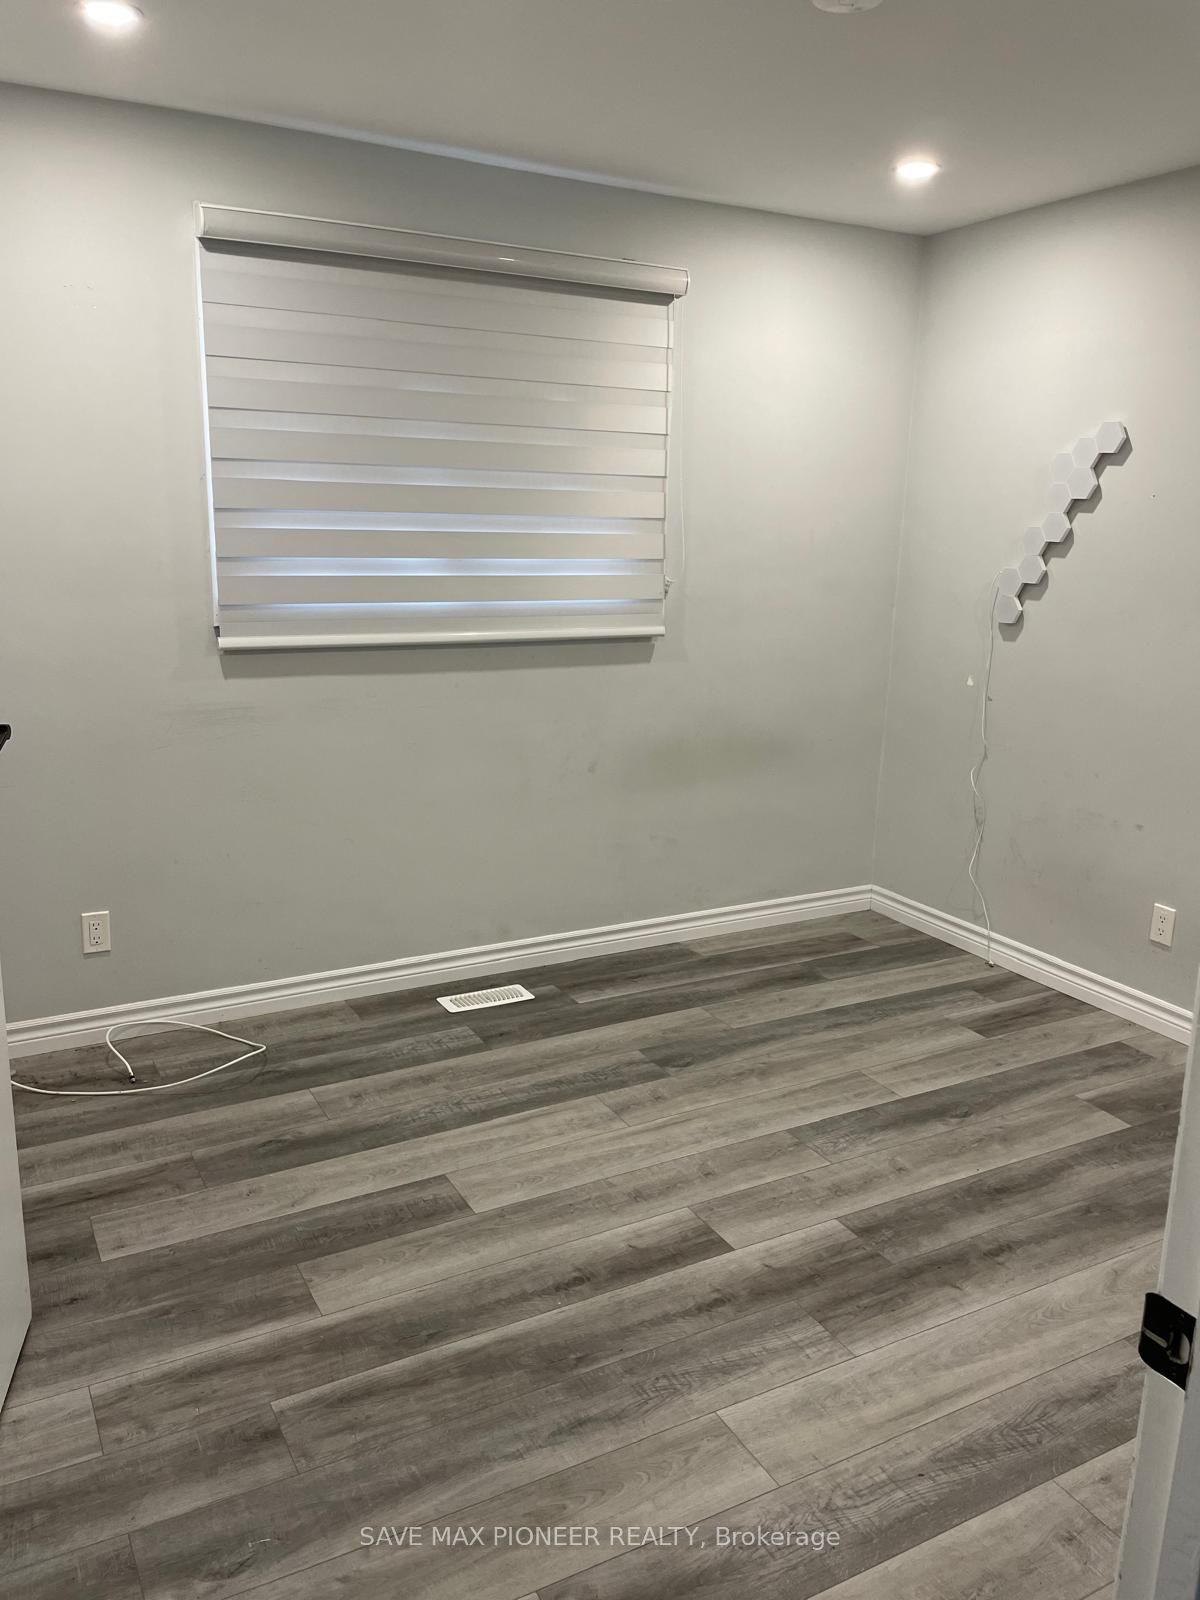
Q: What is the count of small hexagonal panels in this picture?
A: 10